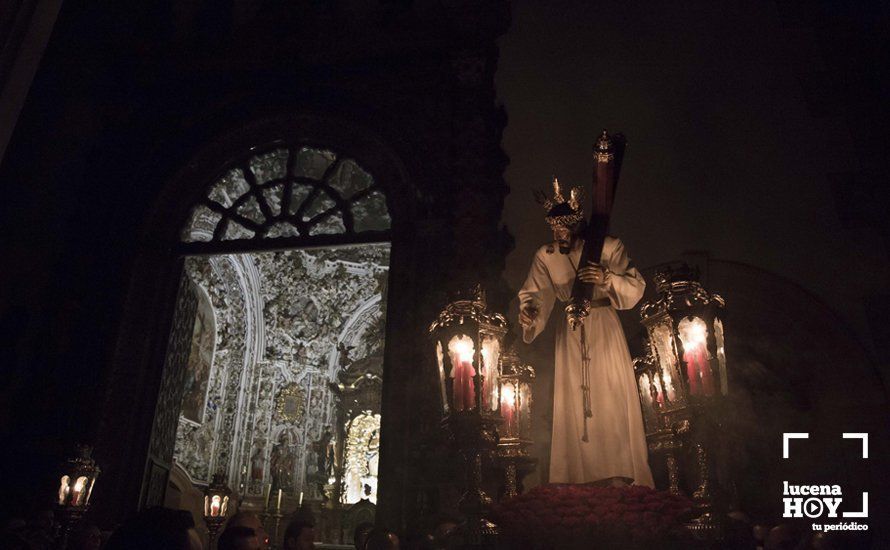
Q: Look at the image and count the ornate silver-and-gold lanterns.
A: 6